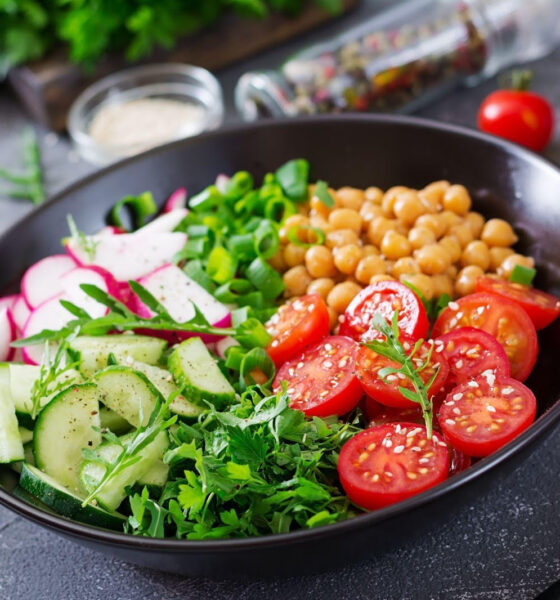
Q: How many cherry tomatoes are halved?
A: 9